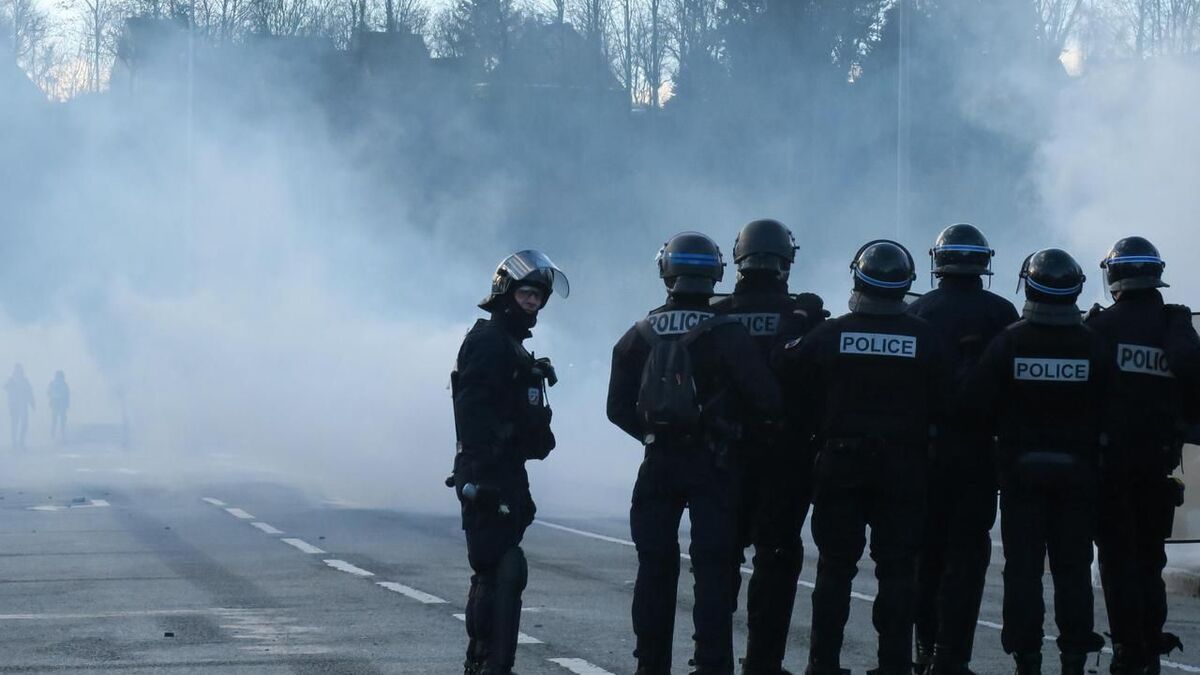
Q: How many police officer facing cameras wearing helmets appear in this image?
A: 1